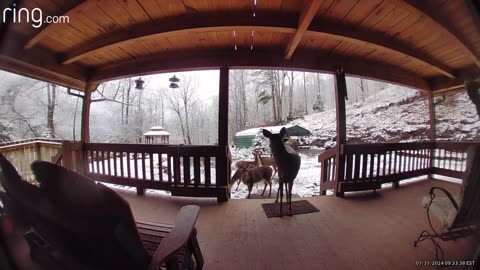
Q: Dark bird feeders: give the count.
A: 2